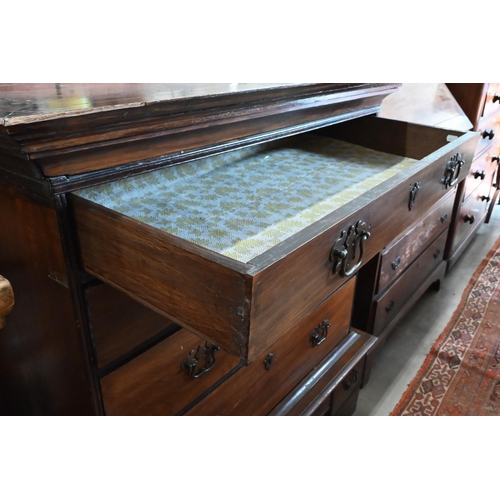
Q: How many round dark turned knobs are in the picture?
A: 6